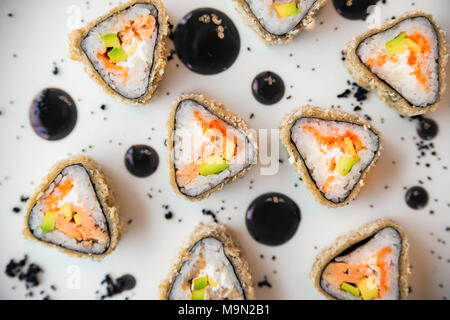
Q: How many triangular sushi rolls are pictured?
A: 8